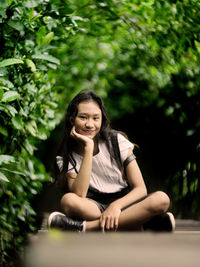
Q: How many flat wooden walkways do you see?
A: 1